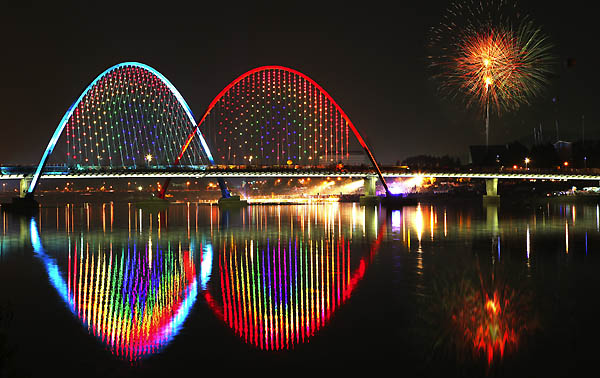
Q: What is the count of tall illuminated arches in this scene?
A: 2